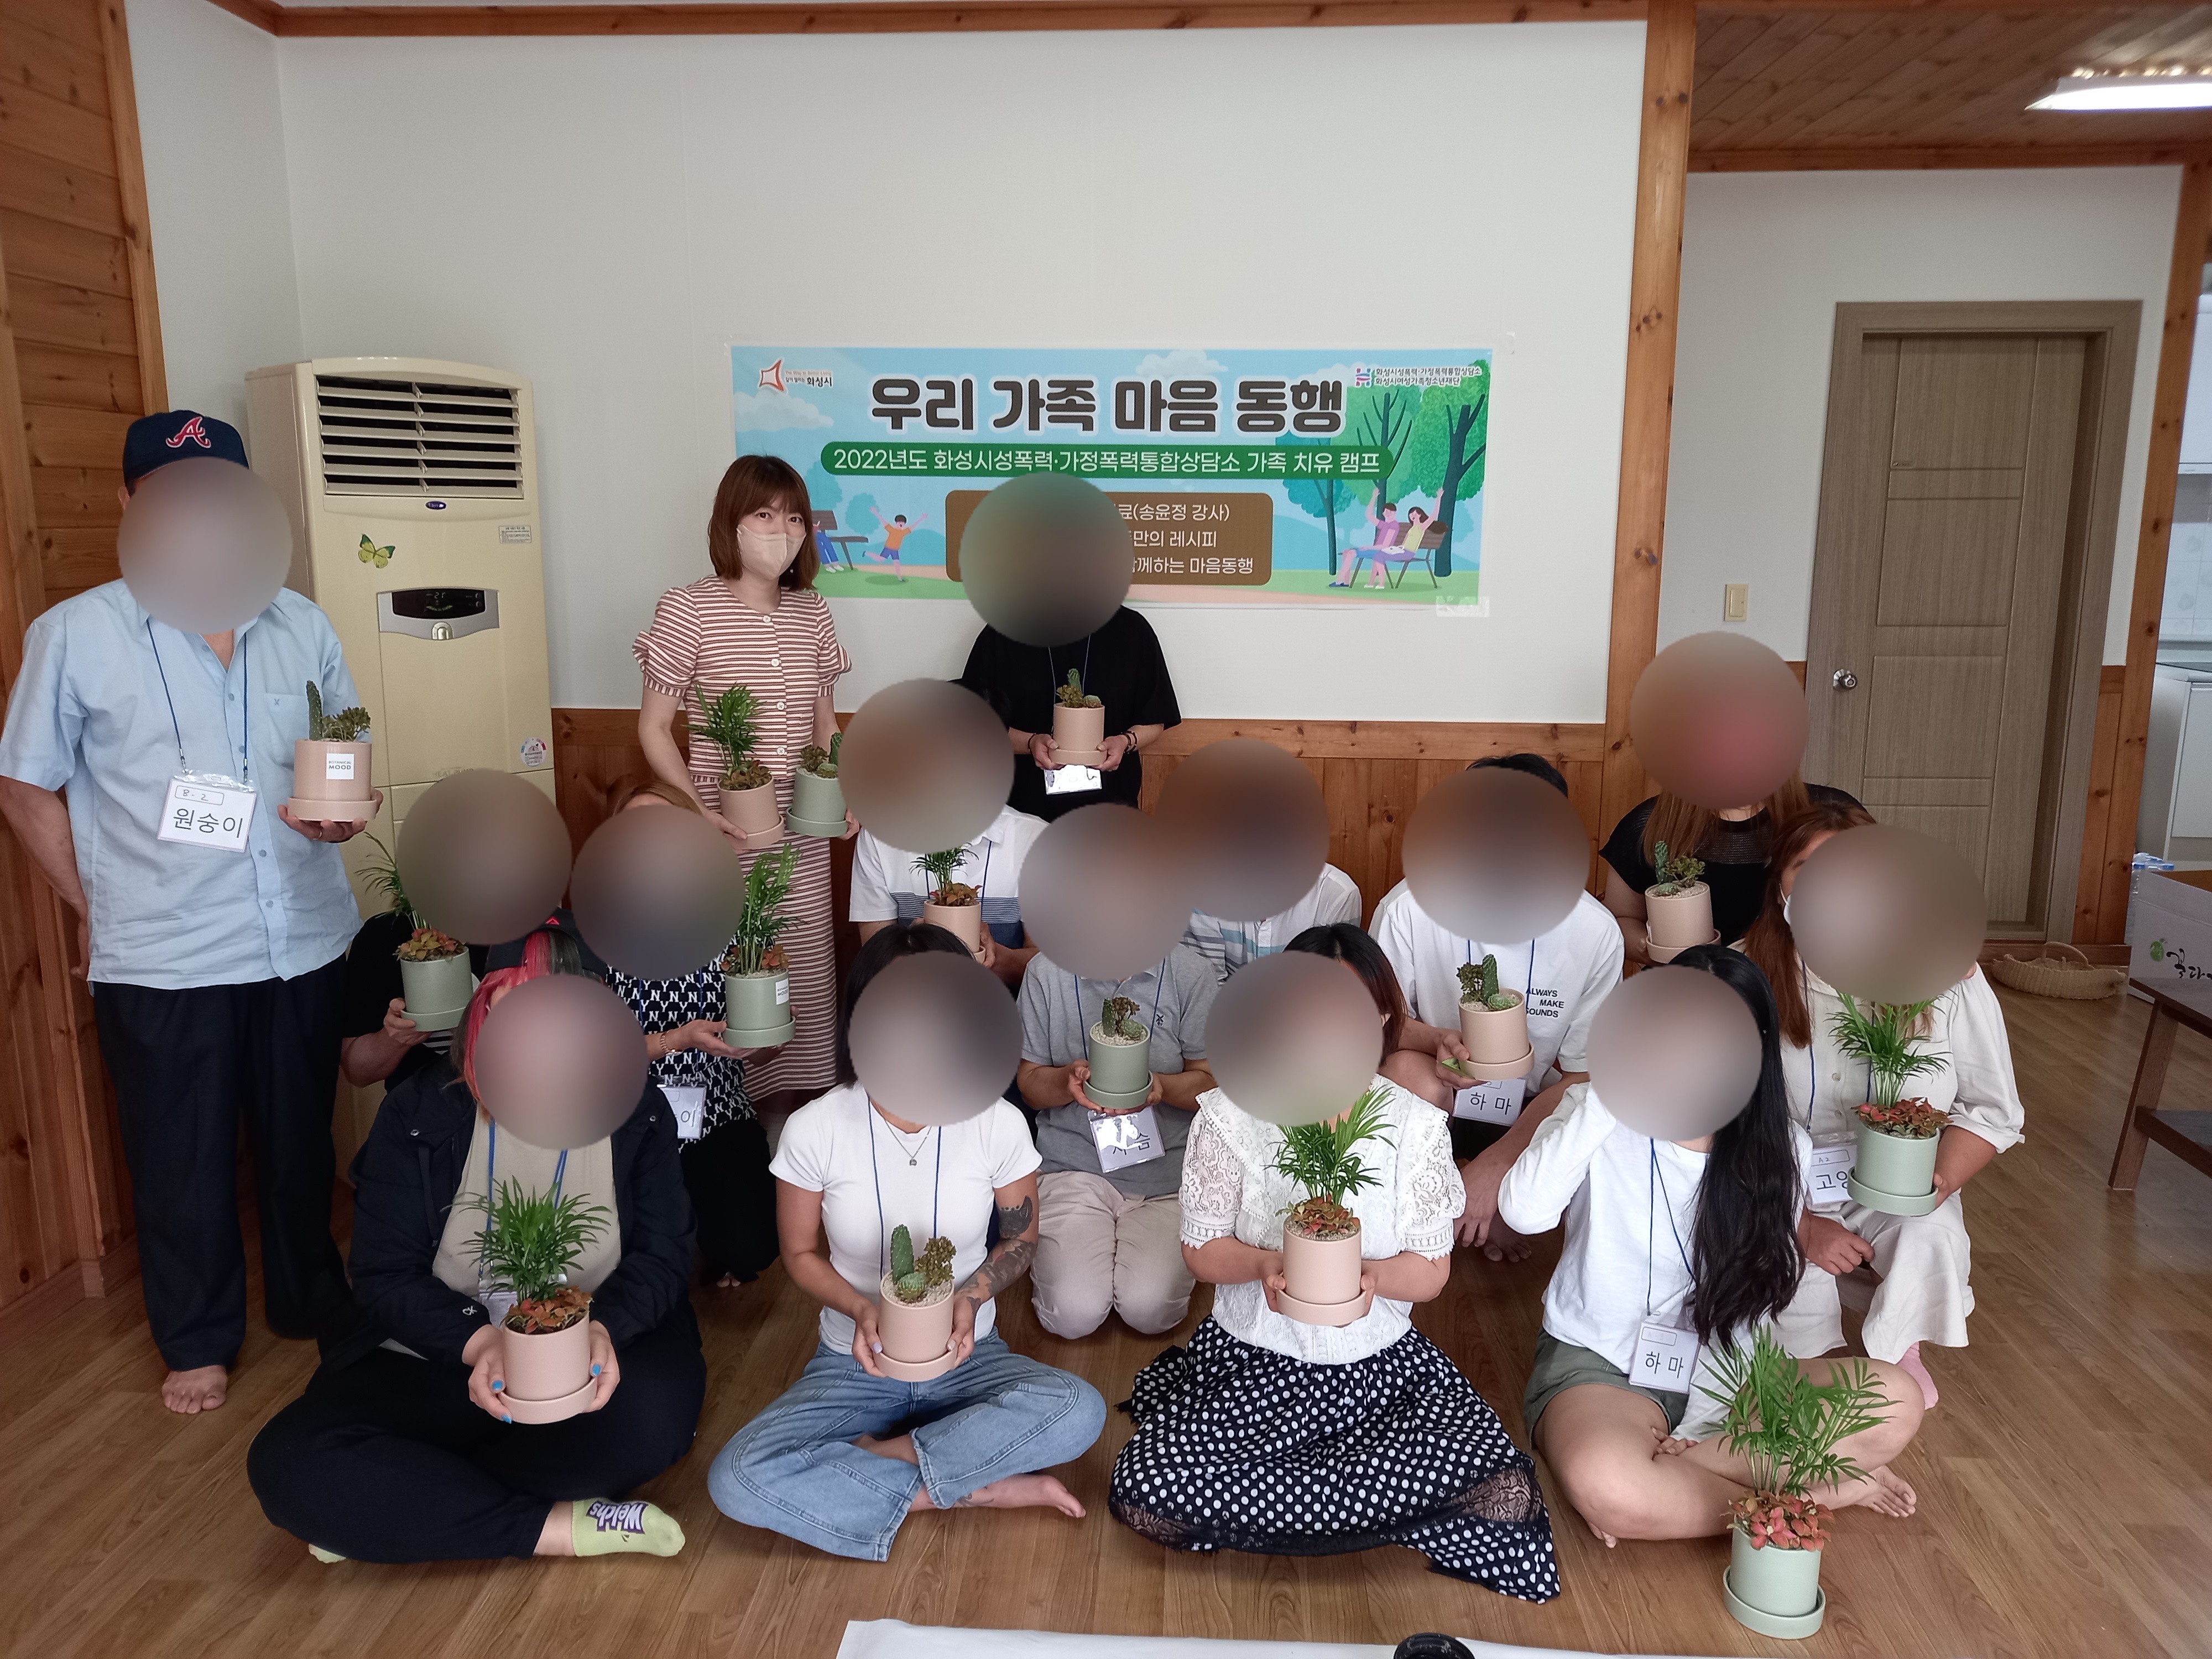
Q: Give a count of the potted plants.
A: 15